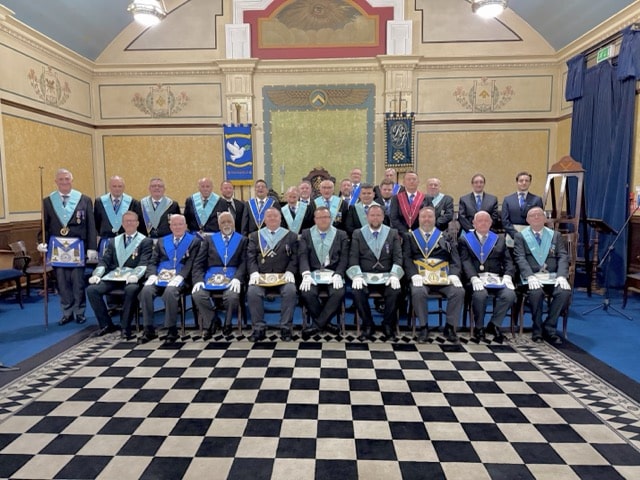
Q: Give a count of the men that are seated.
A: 9